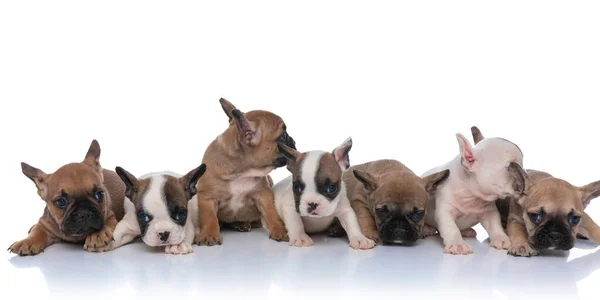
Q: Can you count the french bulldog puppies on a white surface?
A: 7